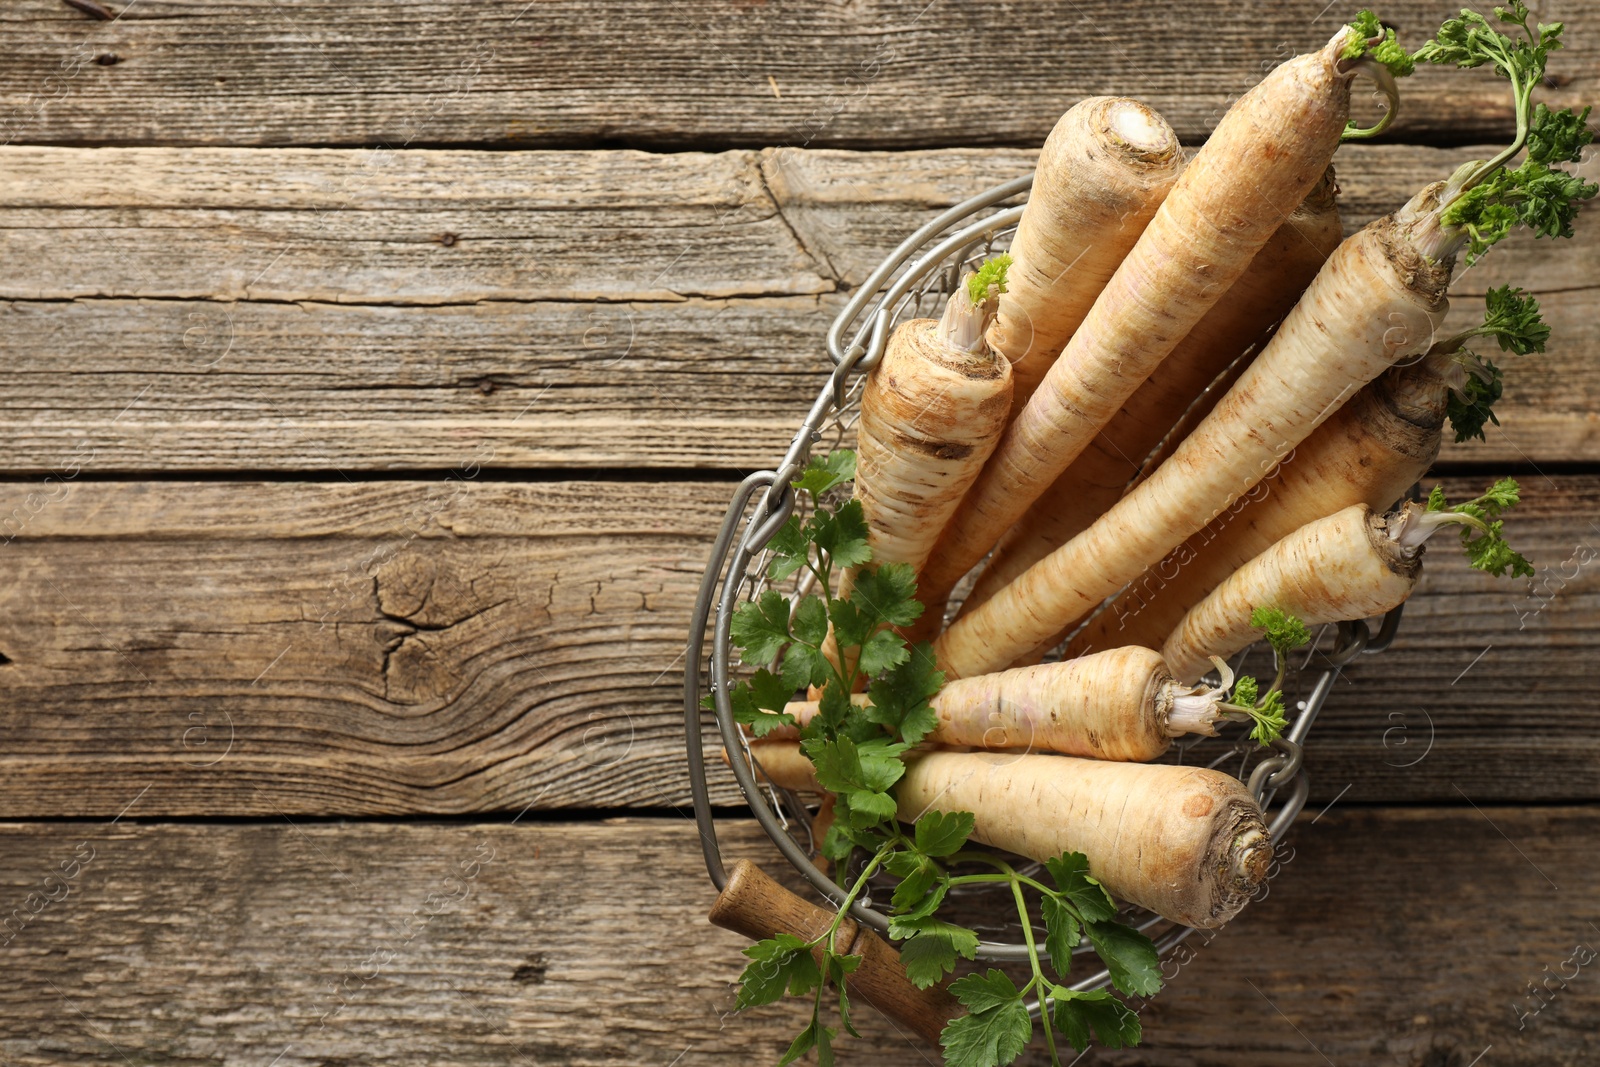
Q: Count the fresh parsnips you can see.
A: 9